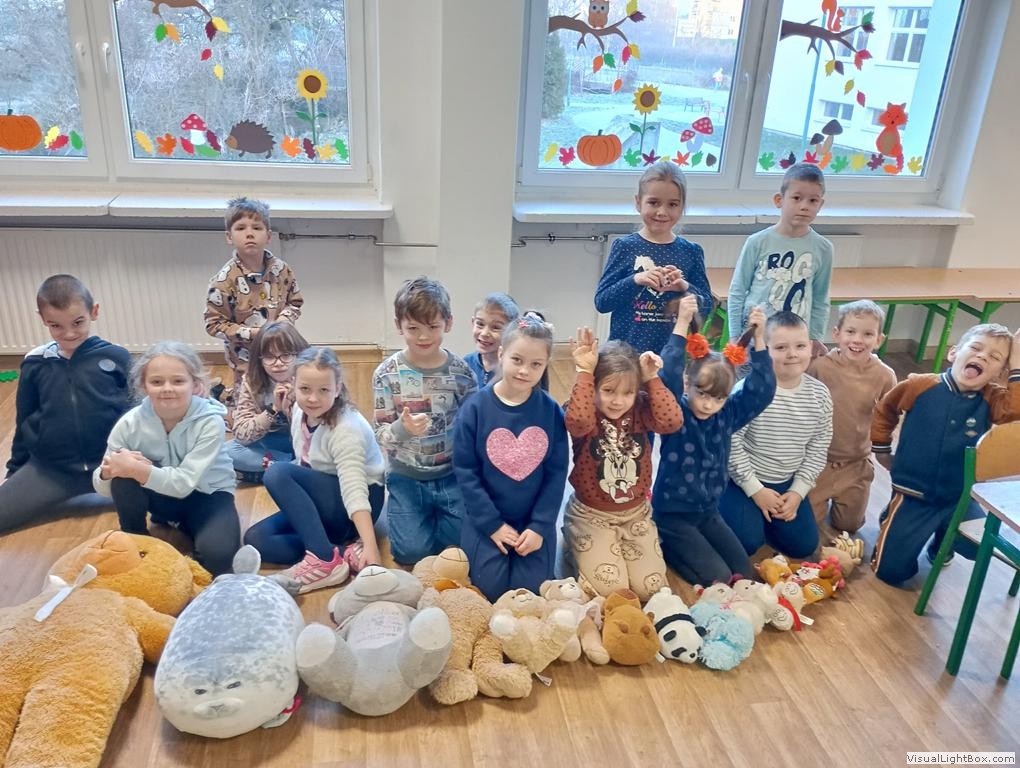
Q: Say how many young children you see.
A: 15